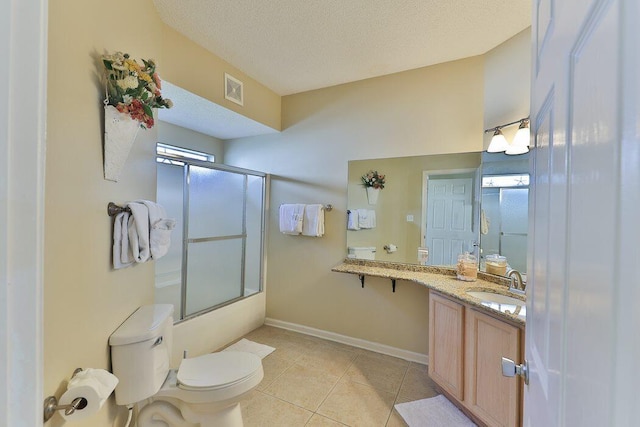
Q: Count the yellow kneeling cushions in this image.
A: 0